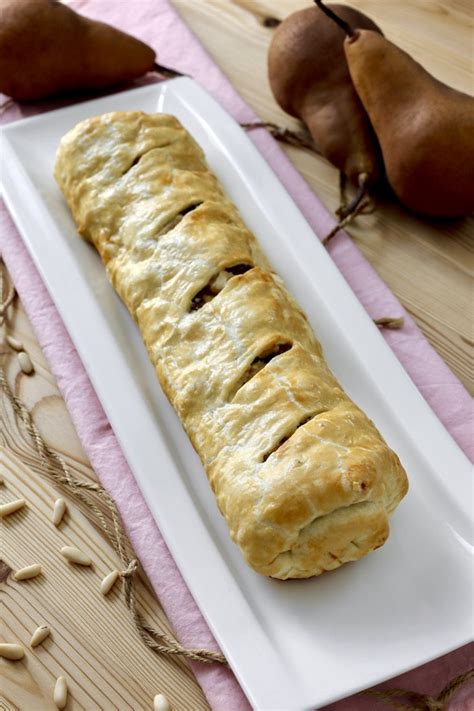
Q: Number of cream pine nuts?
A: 11